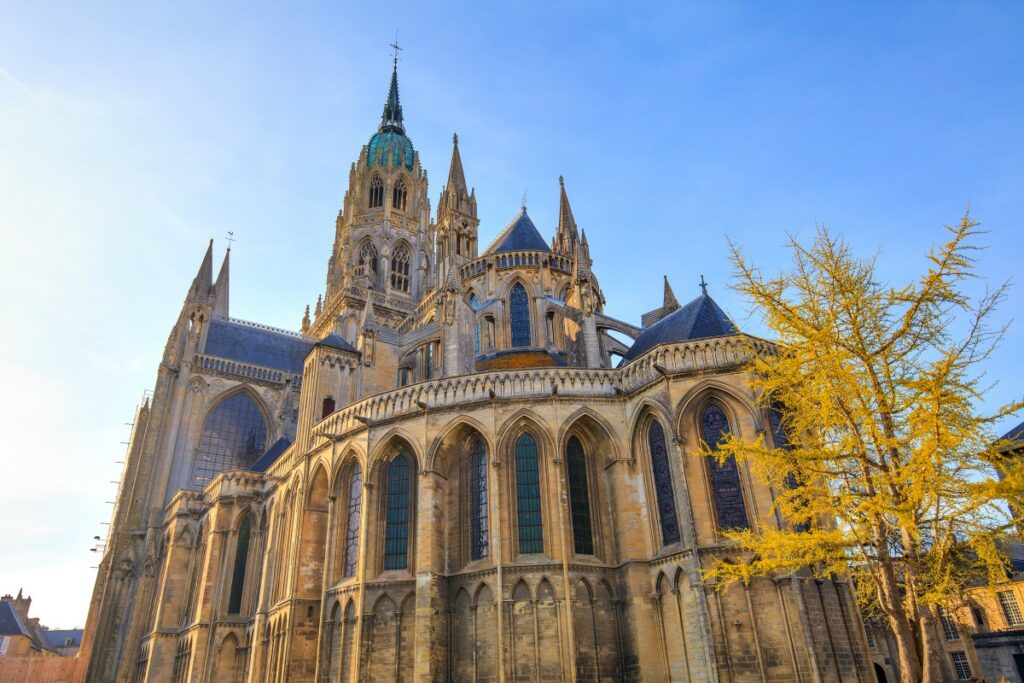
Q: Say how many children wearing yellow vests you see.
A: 0